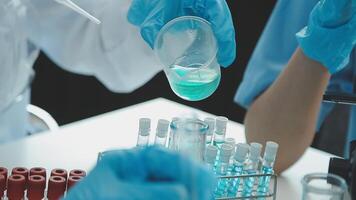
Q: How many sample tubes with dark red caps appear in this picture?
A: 10